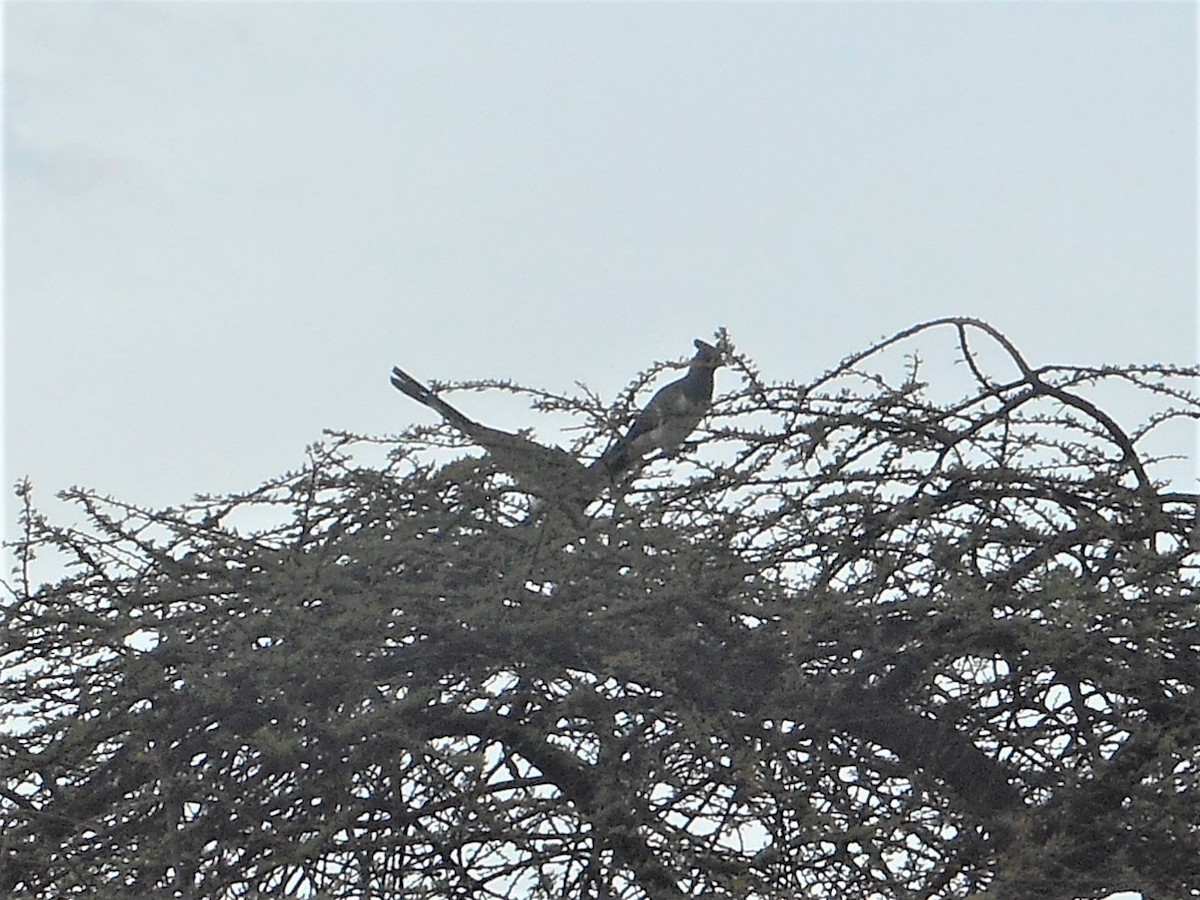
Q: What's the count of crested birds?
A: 1